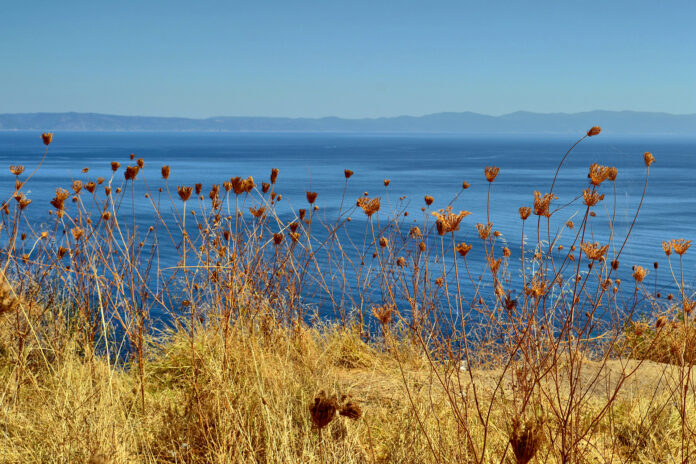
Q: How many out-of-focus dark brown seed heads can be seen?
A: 3